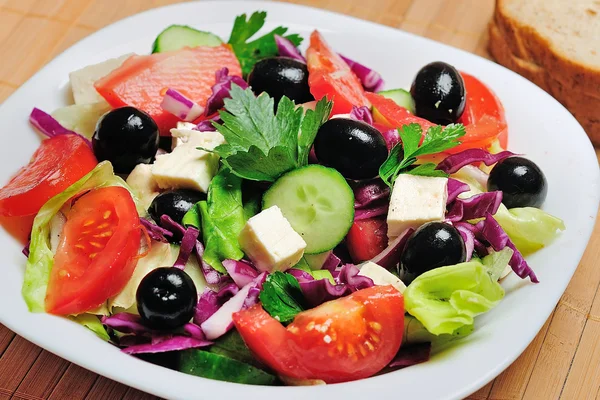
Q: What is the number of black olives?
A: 8